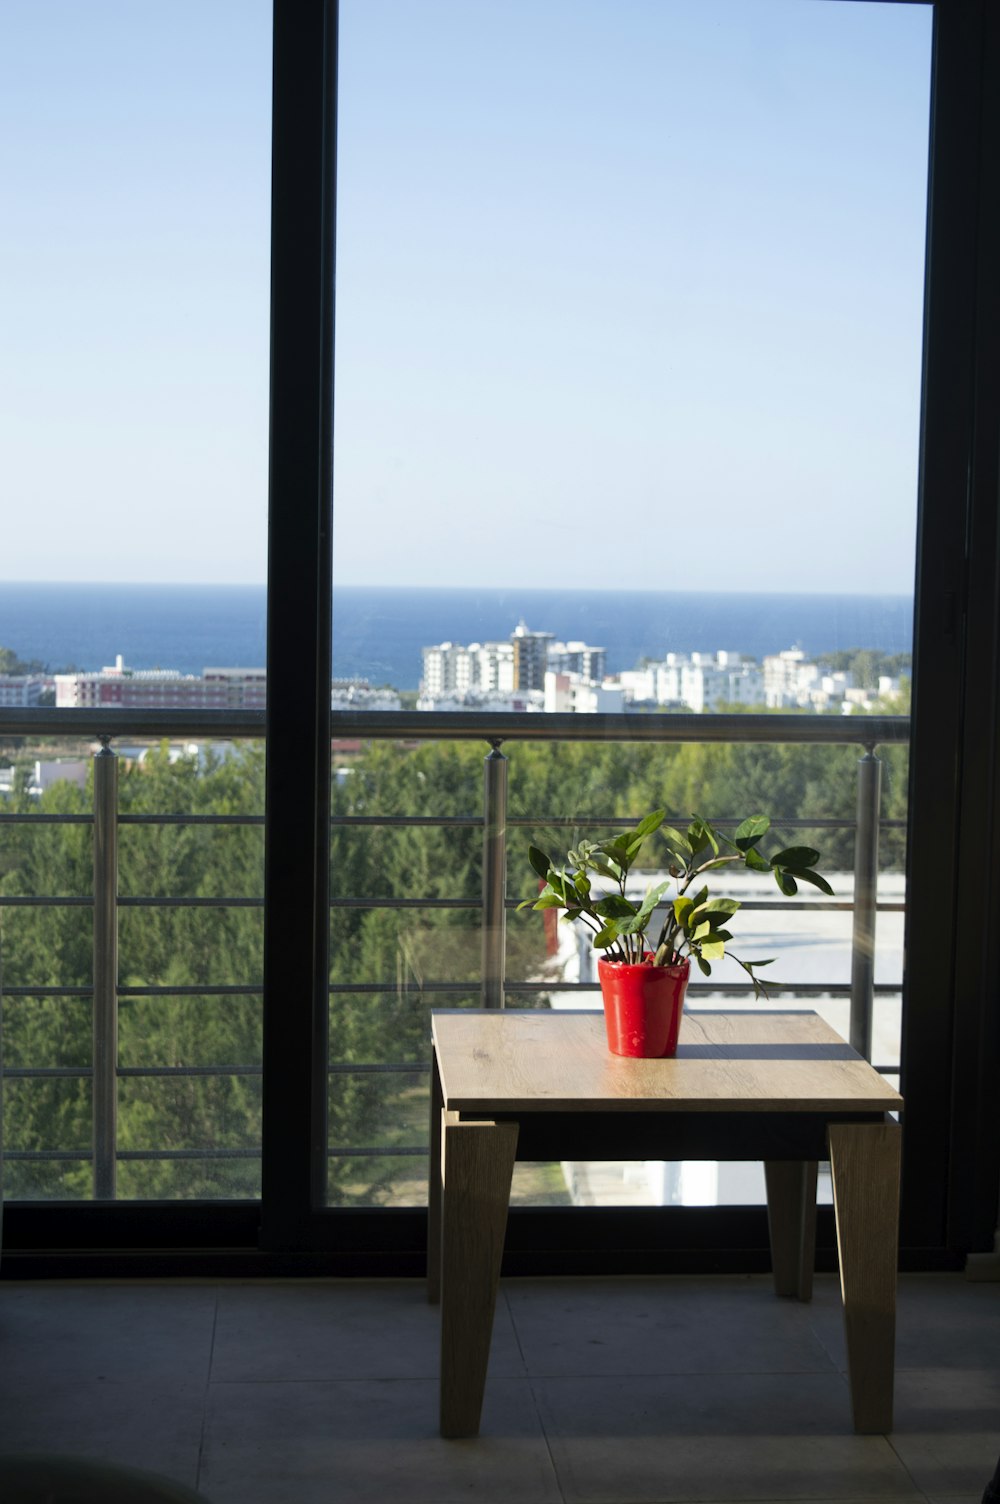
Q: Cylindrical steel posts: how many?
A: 3